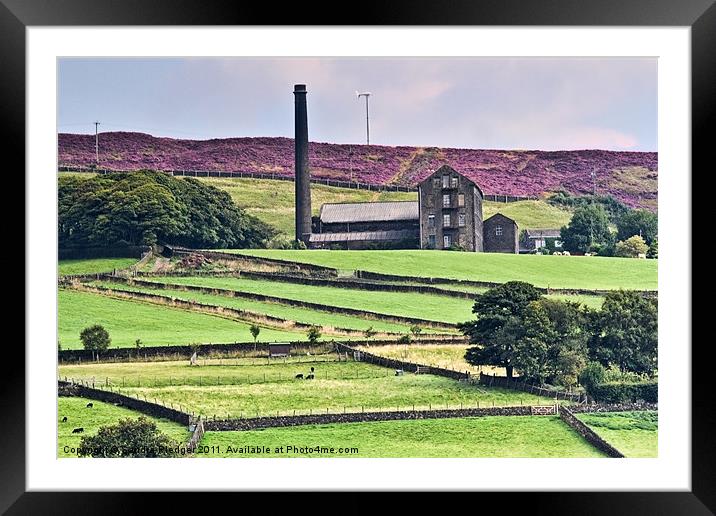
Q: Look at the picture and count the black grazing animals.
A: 6